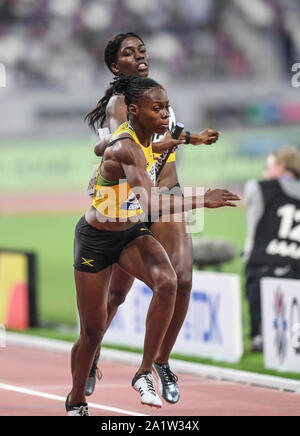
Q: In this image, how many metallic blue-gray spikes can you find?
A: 2